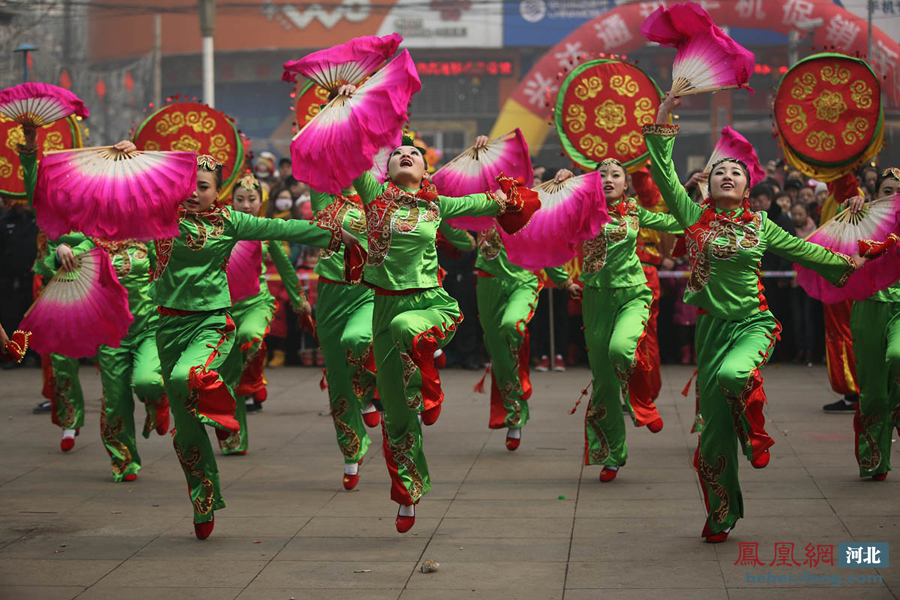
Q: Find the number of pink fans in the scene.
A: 12